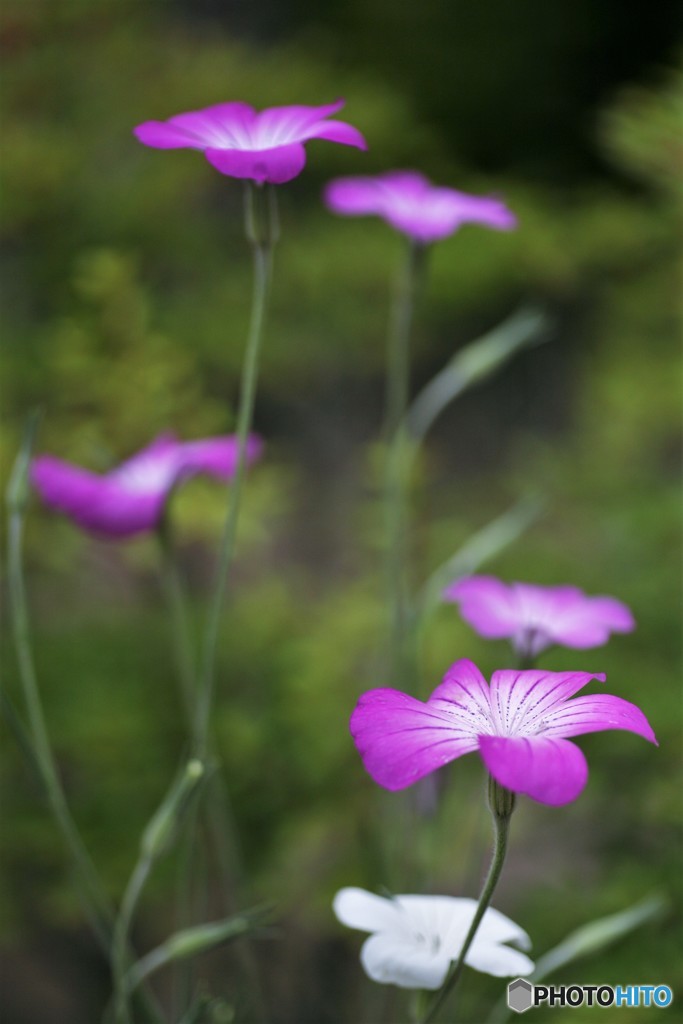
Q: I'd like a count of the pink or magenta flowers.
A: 5